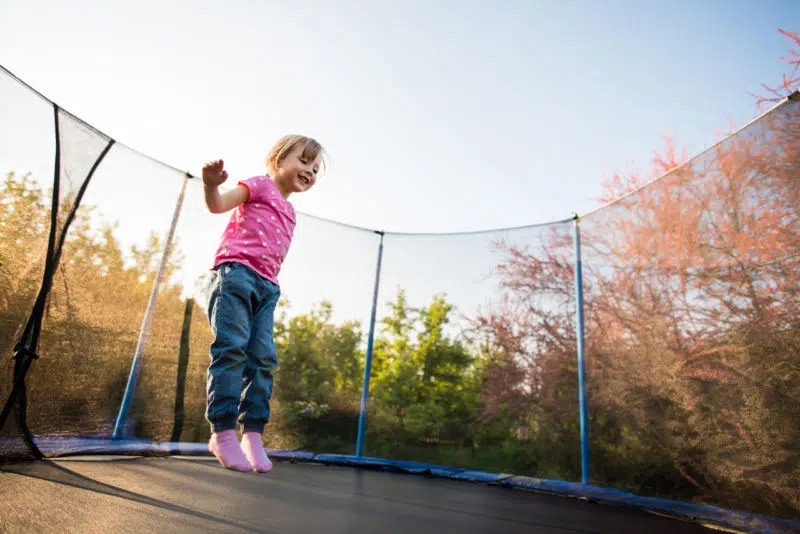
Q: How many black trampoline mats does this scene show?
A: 1